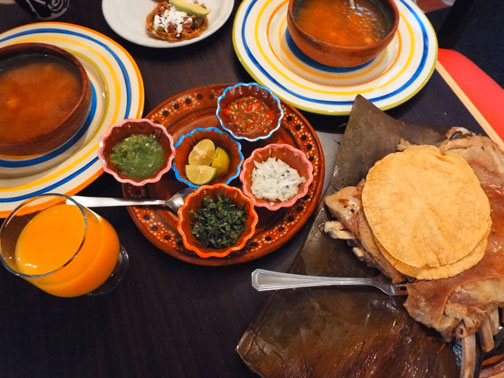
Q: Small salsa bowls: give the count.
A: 5